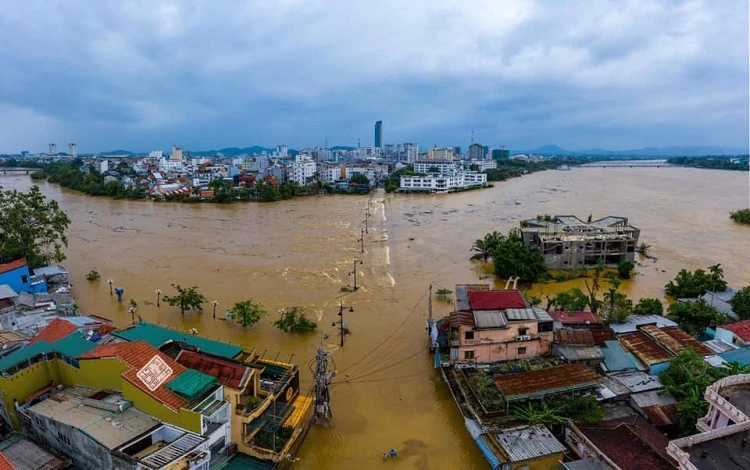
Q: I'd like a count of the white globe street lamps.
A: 6